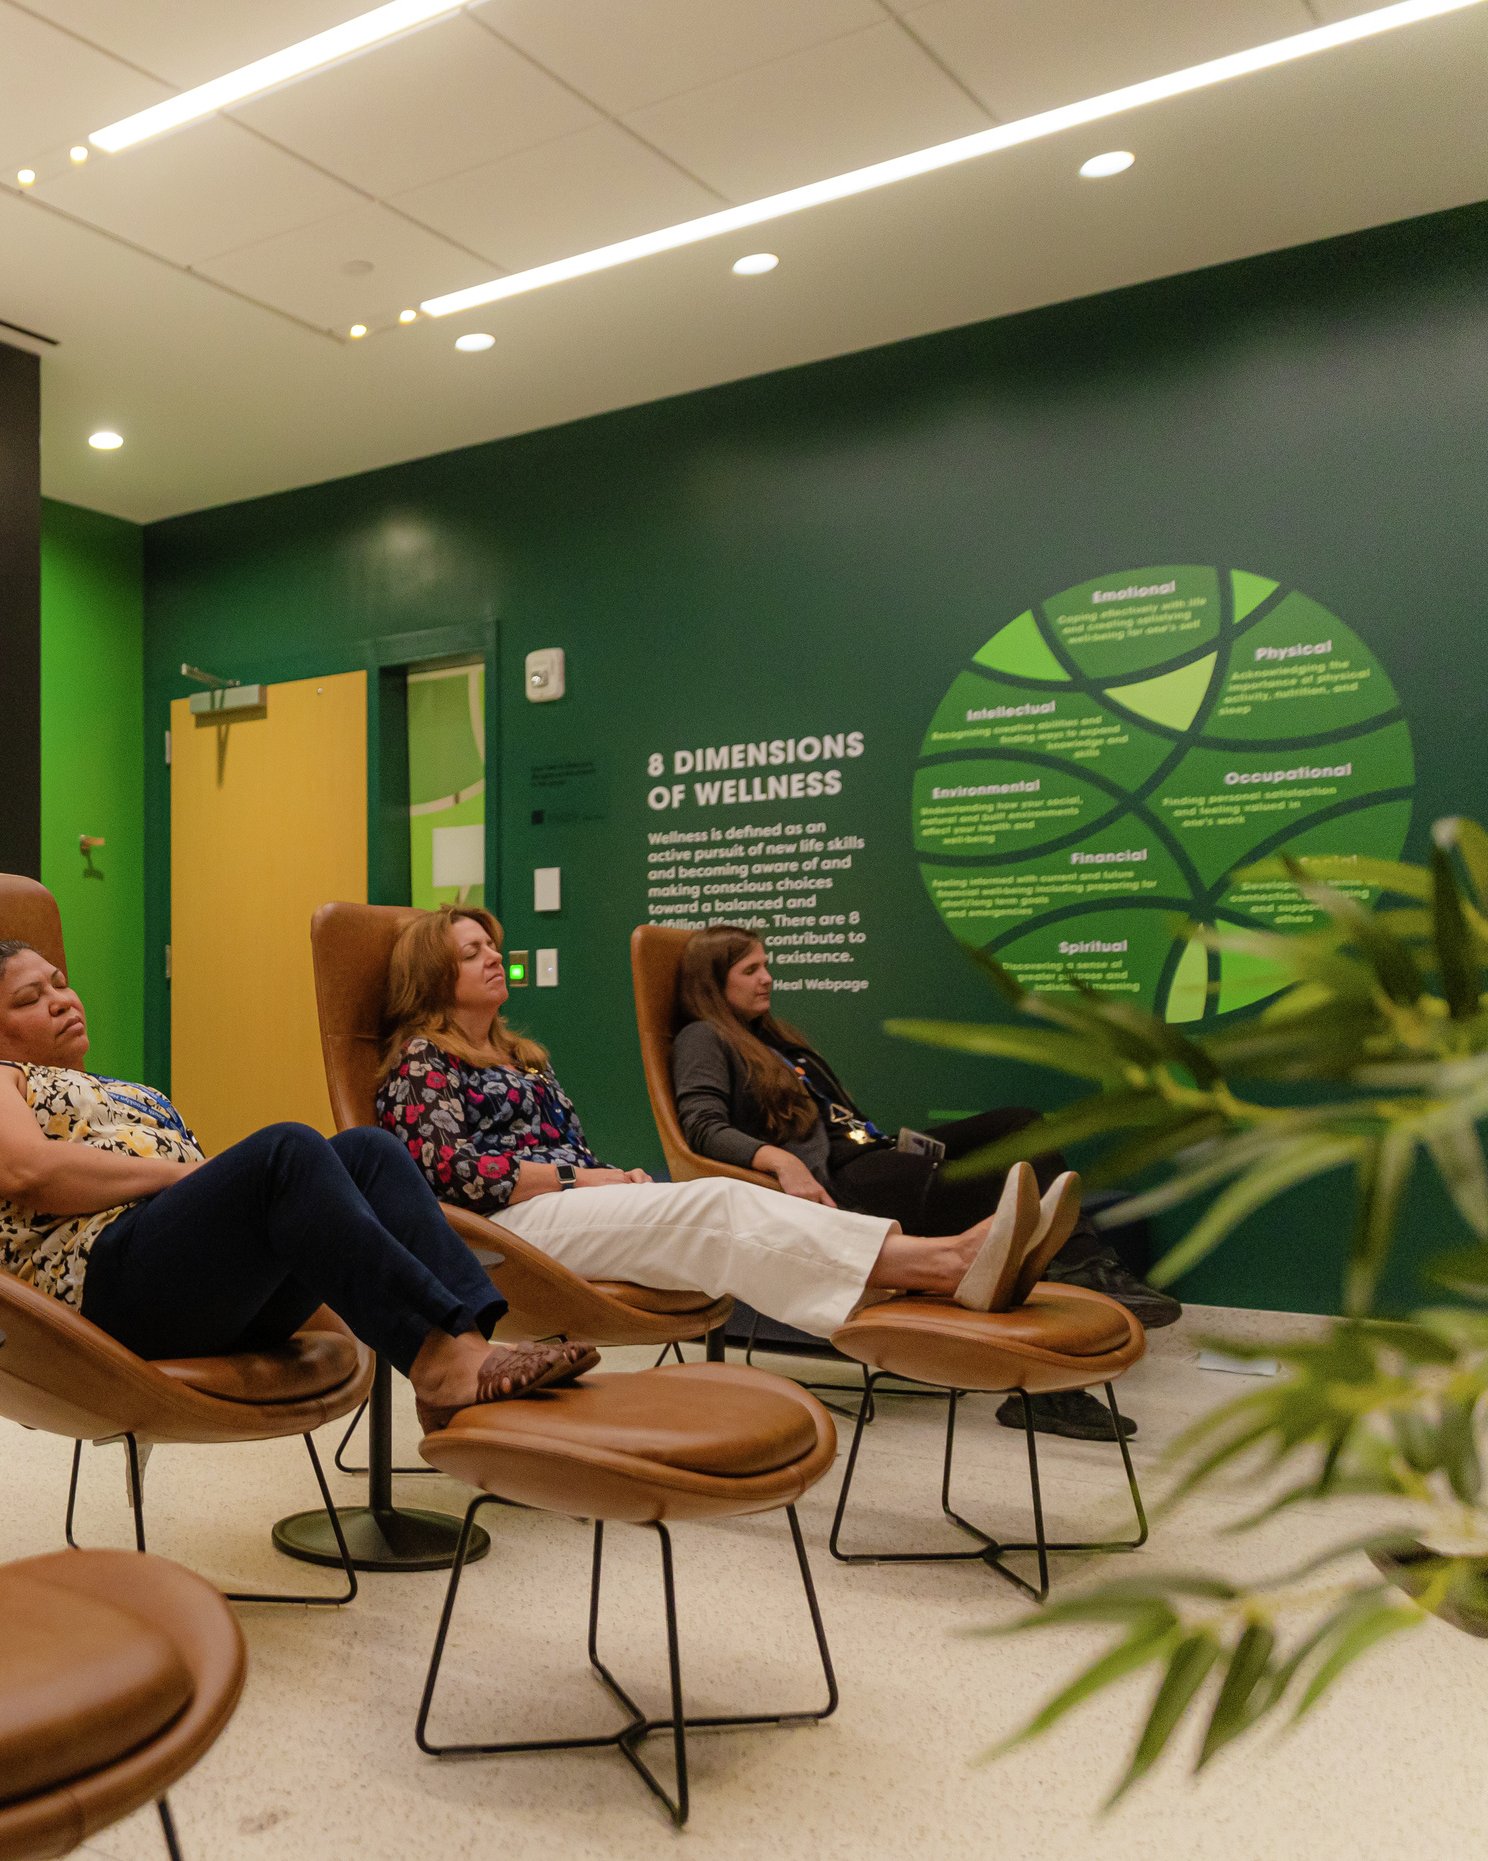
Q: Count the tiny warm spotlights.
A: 4